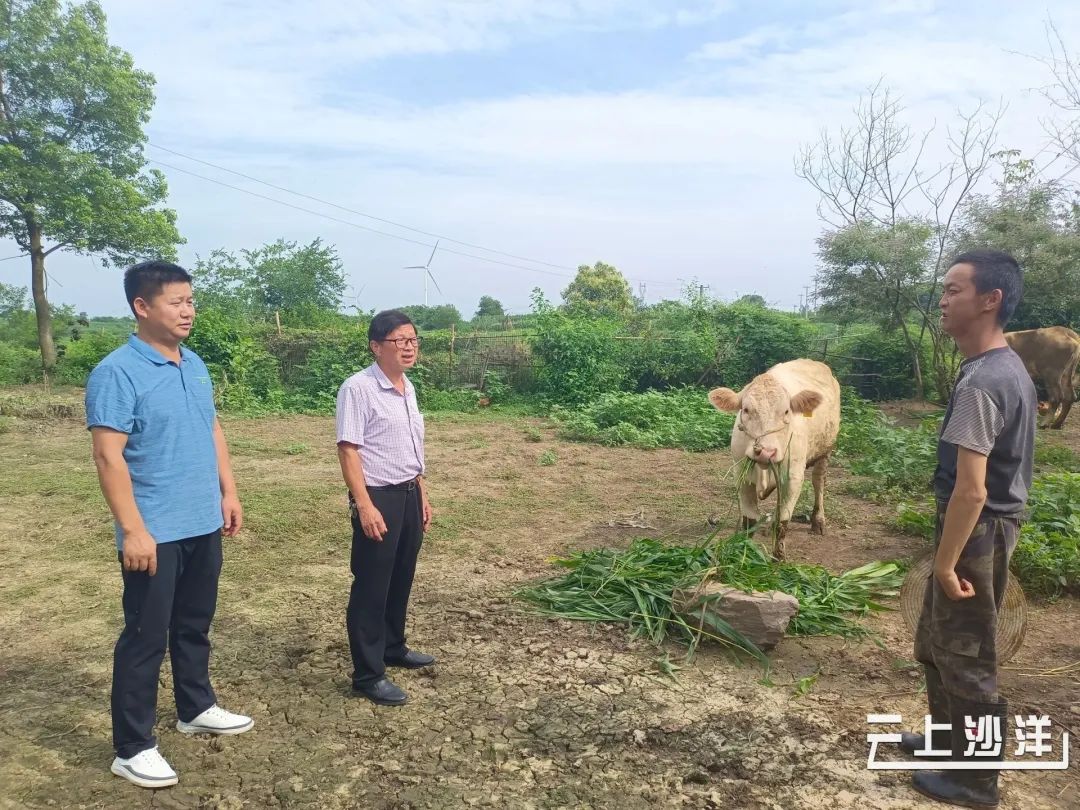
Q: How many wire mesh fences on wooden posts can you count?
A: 1